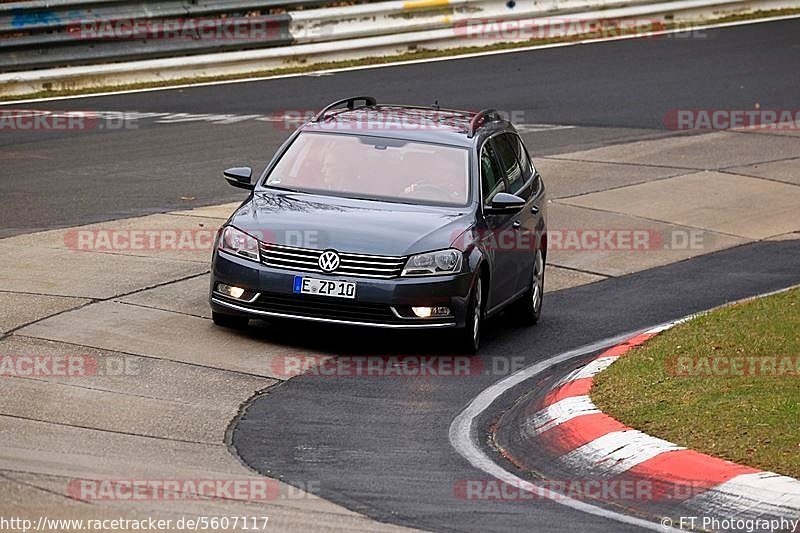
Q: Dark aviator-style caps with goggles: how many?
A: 0